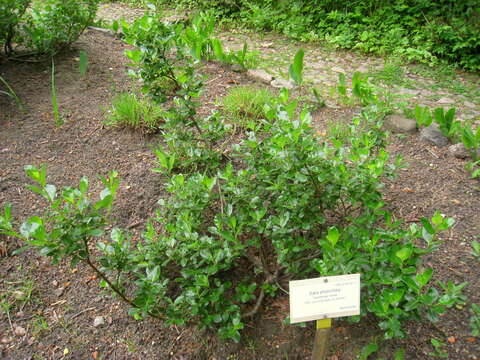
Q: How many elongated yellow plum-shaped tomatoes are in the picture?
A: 0